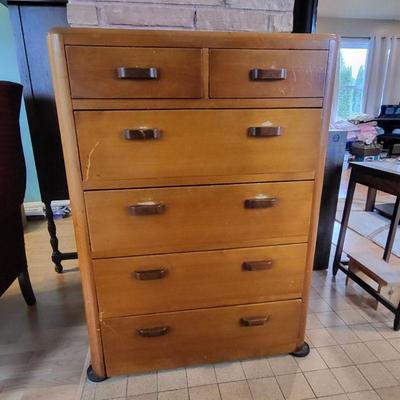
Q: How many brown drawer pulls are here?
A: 10